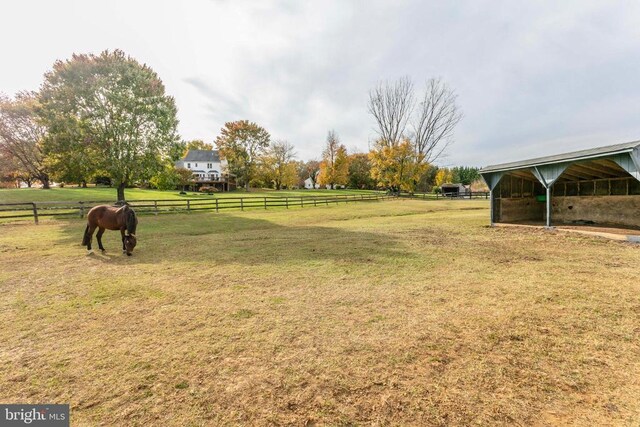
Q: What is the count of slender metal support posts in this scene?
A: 2